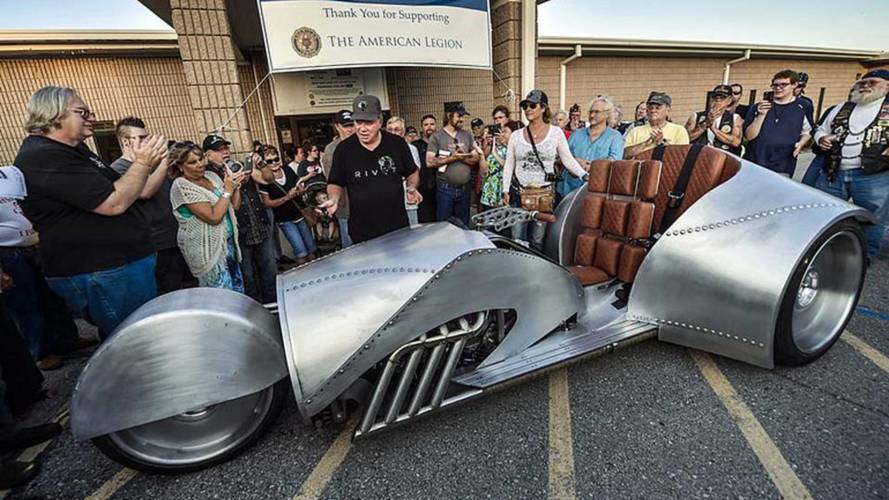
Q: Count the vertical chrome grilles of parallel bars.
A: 1